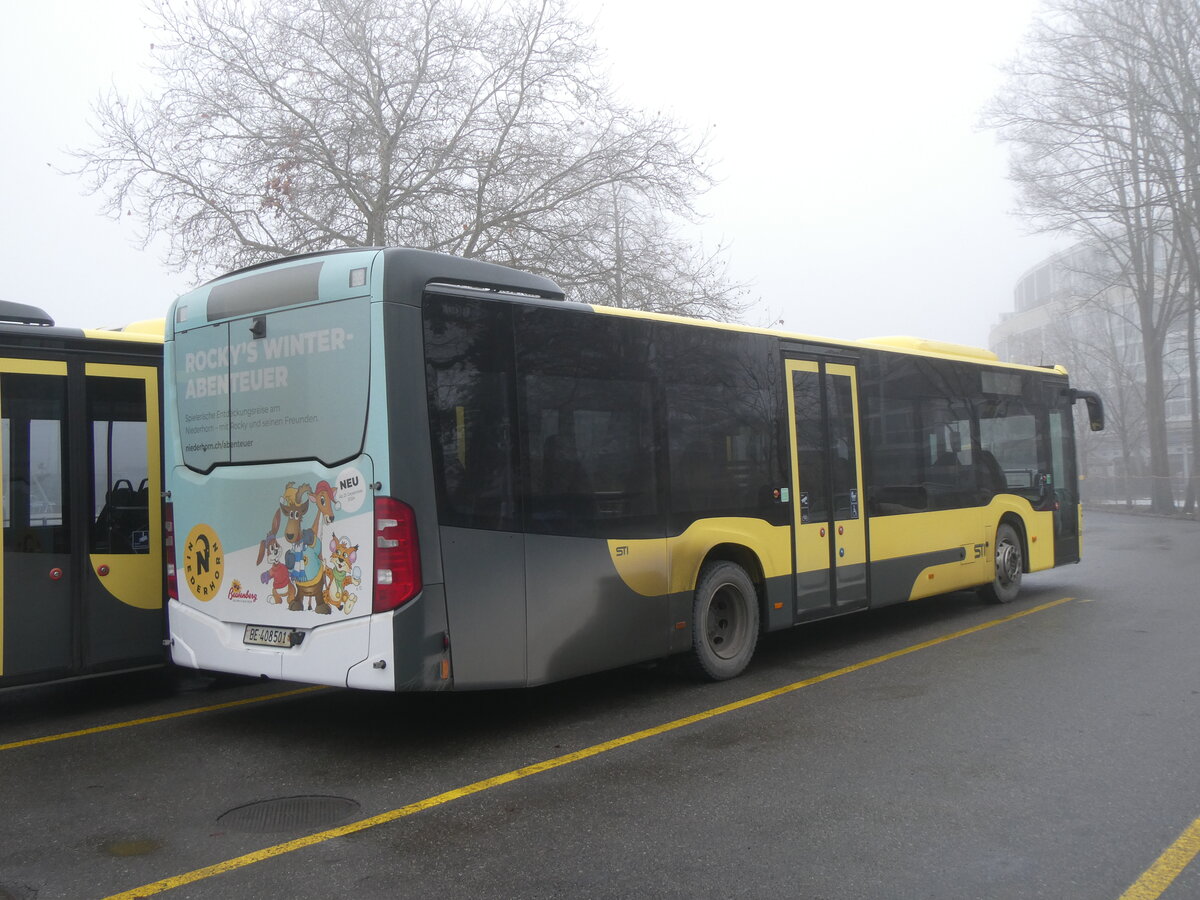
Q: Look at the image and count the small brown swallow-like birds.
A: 0